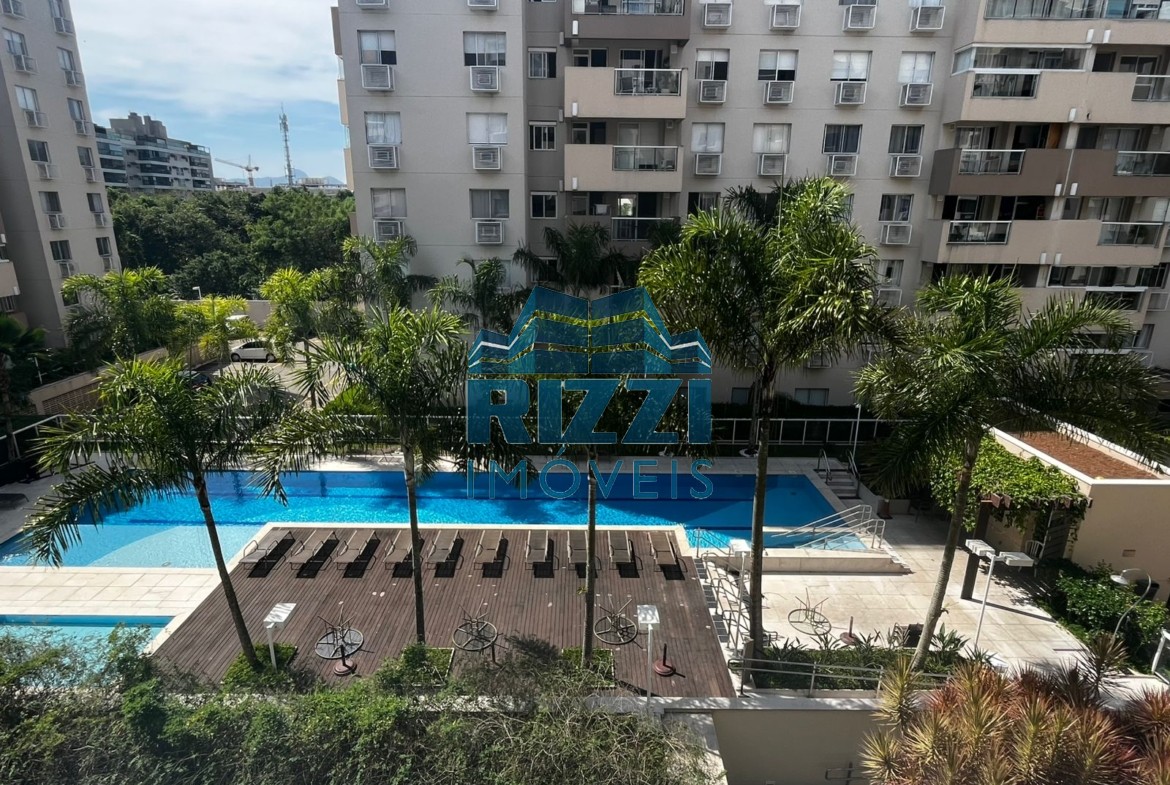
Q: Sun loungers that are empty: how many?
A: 10